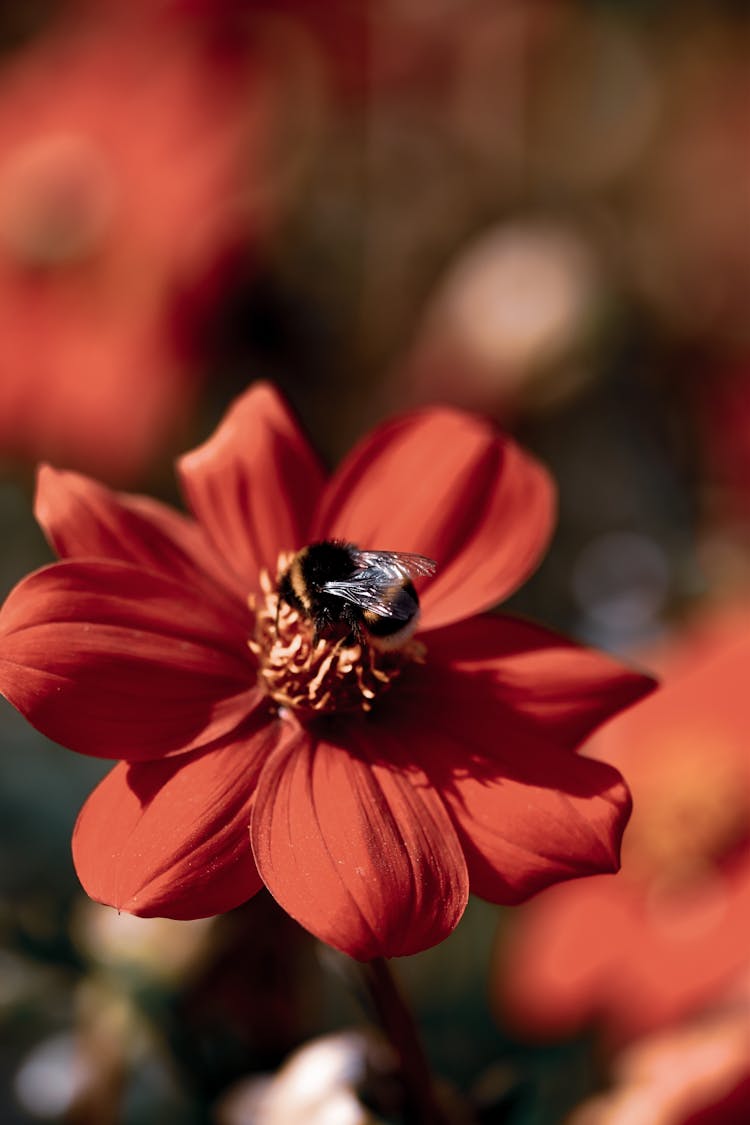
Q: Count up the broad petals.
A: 8